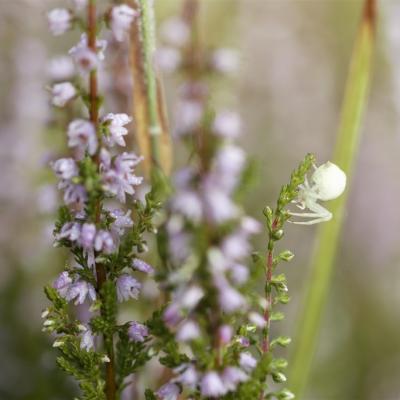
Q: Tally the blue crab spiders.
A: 0